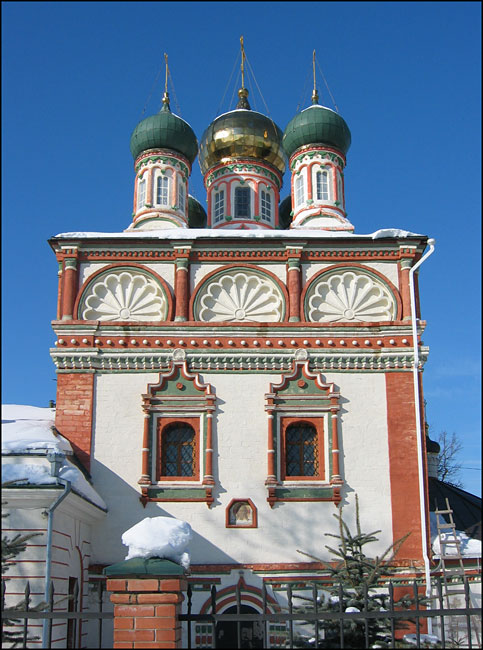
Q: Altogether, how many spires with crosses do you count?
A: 3